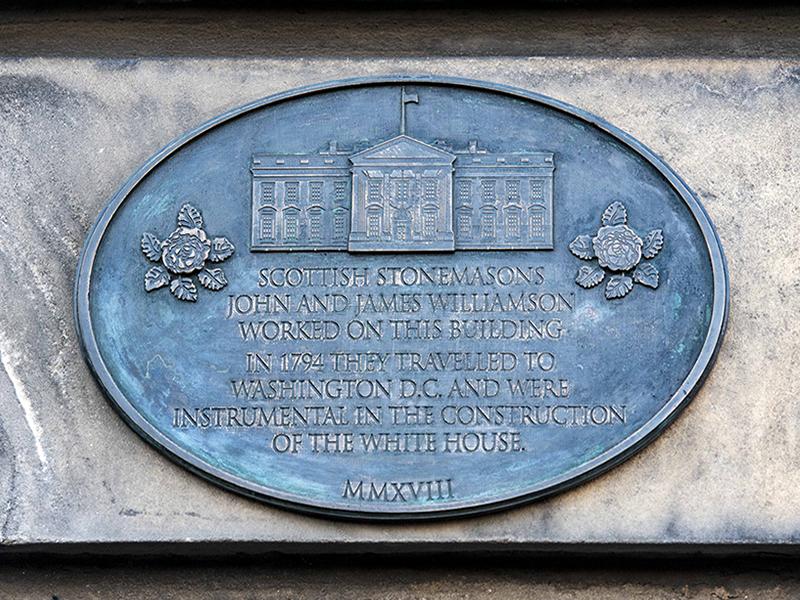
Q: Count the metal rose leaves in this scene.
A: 12